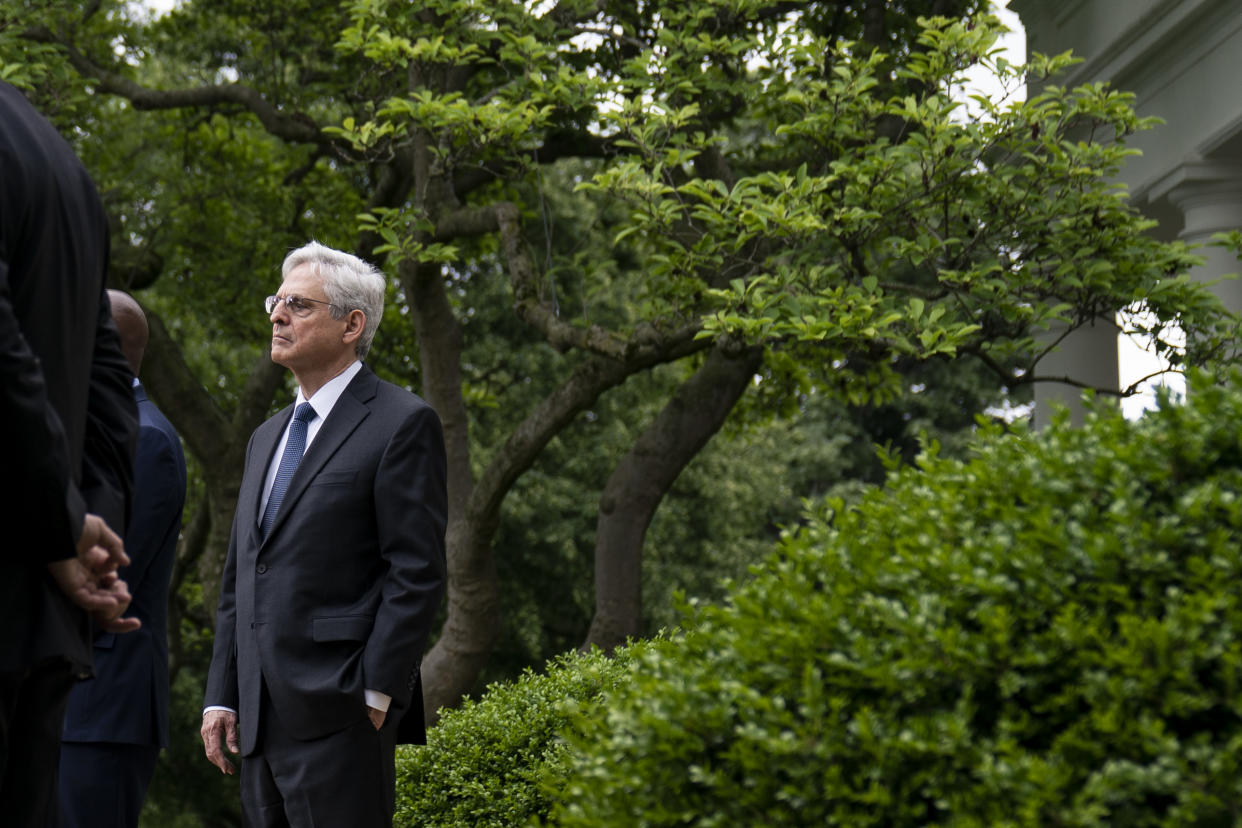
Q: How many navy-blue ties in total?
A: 1